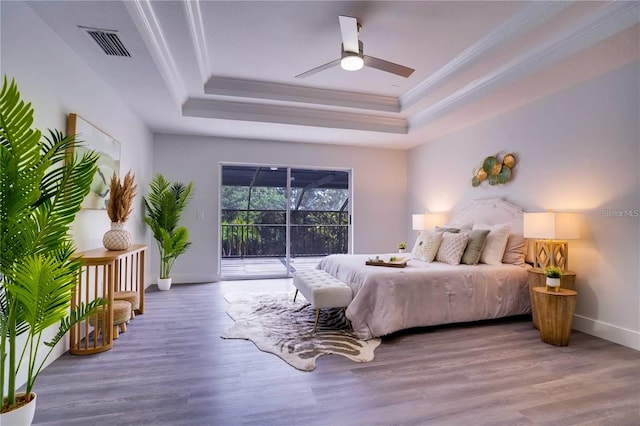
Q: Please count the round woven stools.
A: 2